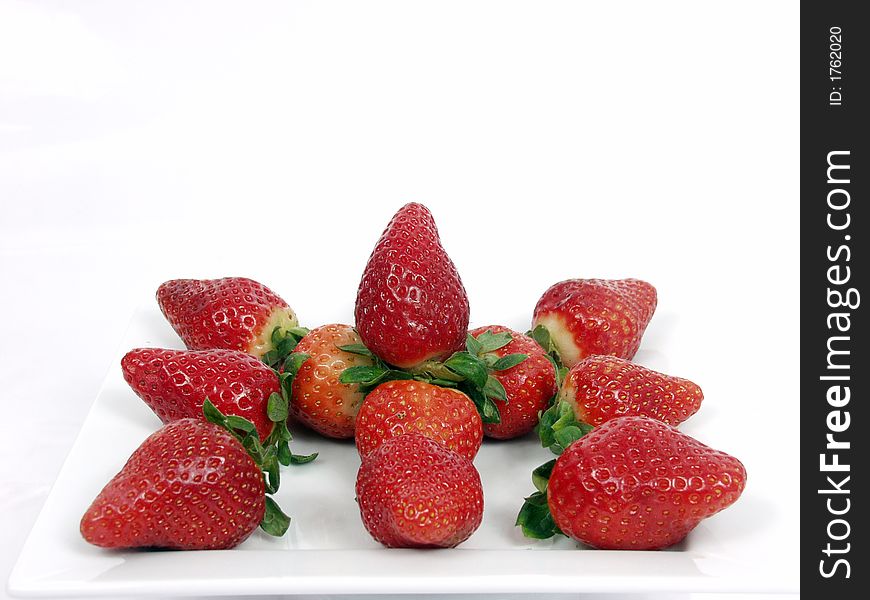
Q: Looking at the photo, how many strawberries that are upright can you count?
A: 1